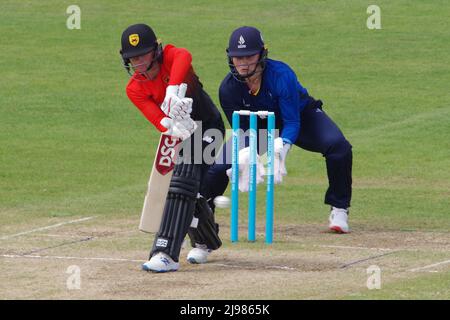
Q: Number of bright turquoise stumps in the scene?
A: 3